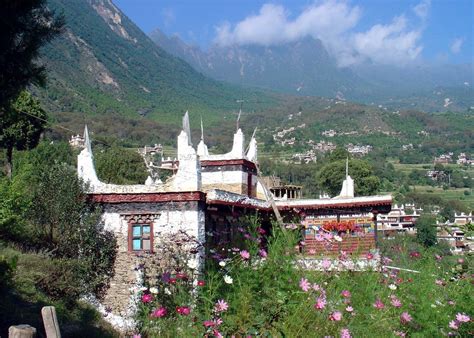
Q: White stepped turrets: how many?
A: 6